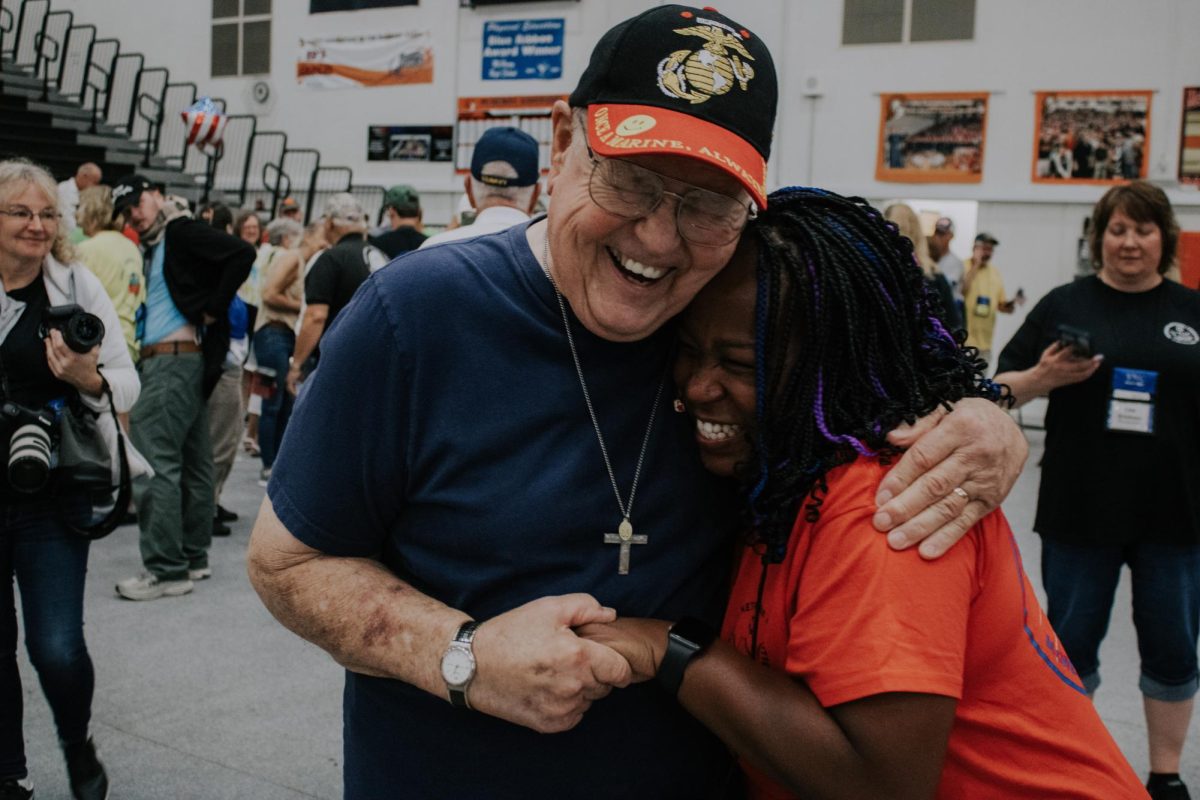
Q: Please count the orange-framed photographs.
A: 2